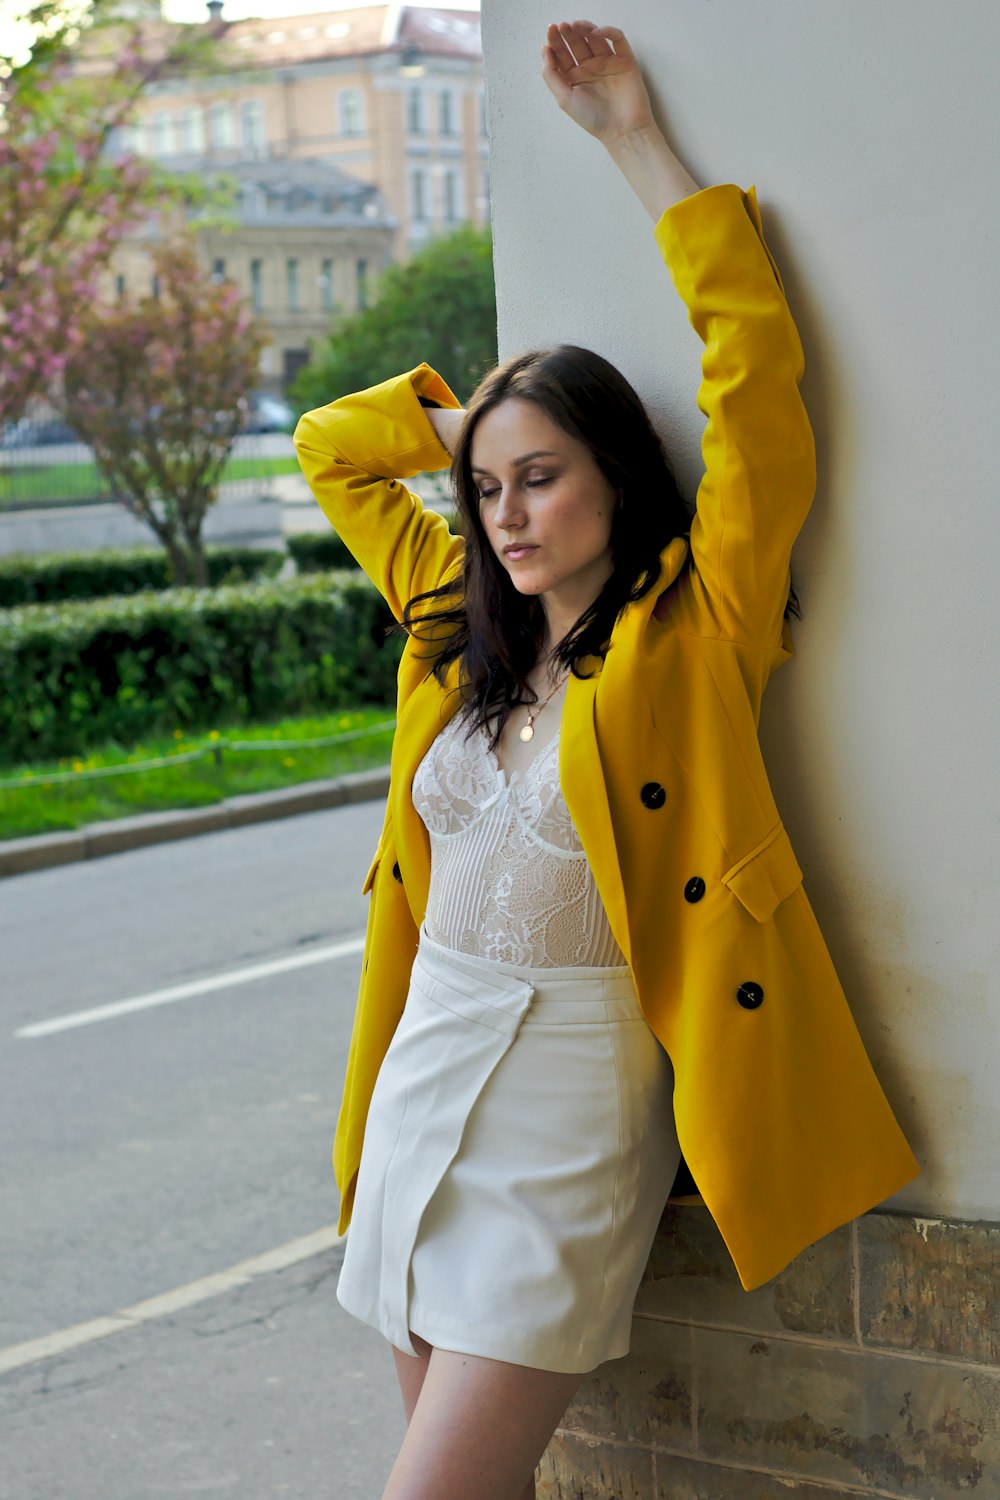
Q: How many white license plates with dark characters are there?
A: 0